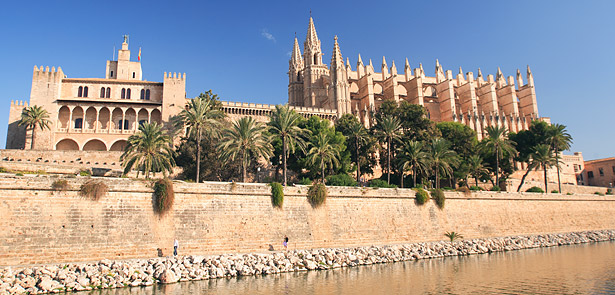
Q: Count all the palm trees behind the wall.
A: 14